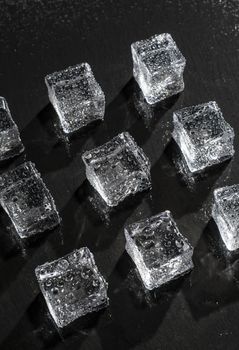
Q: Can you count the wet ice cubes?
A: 9